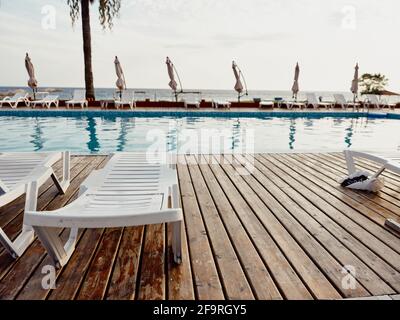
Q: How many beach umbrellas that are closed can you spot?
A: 6